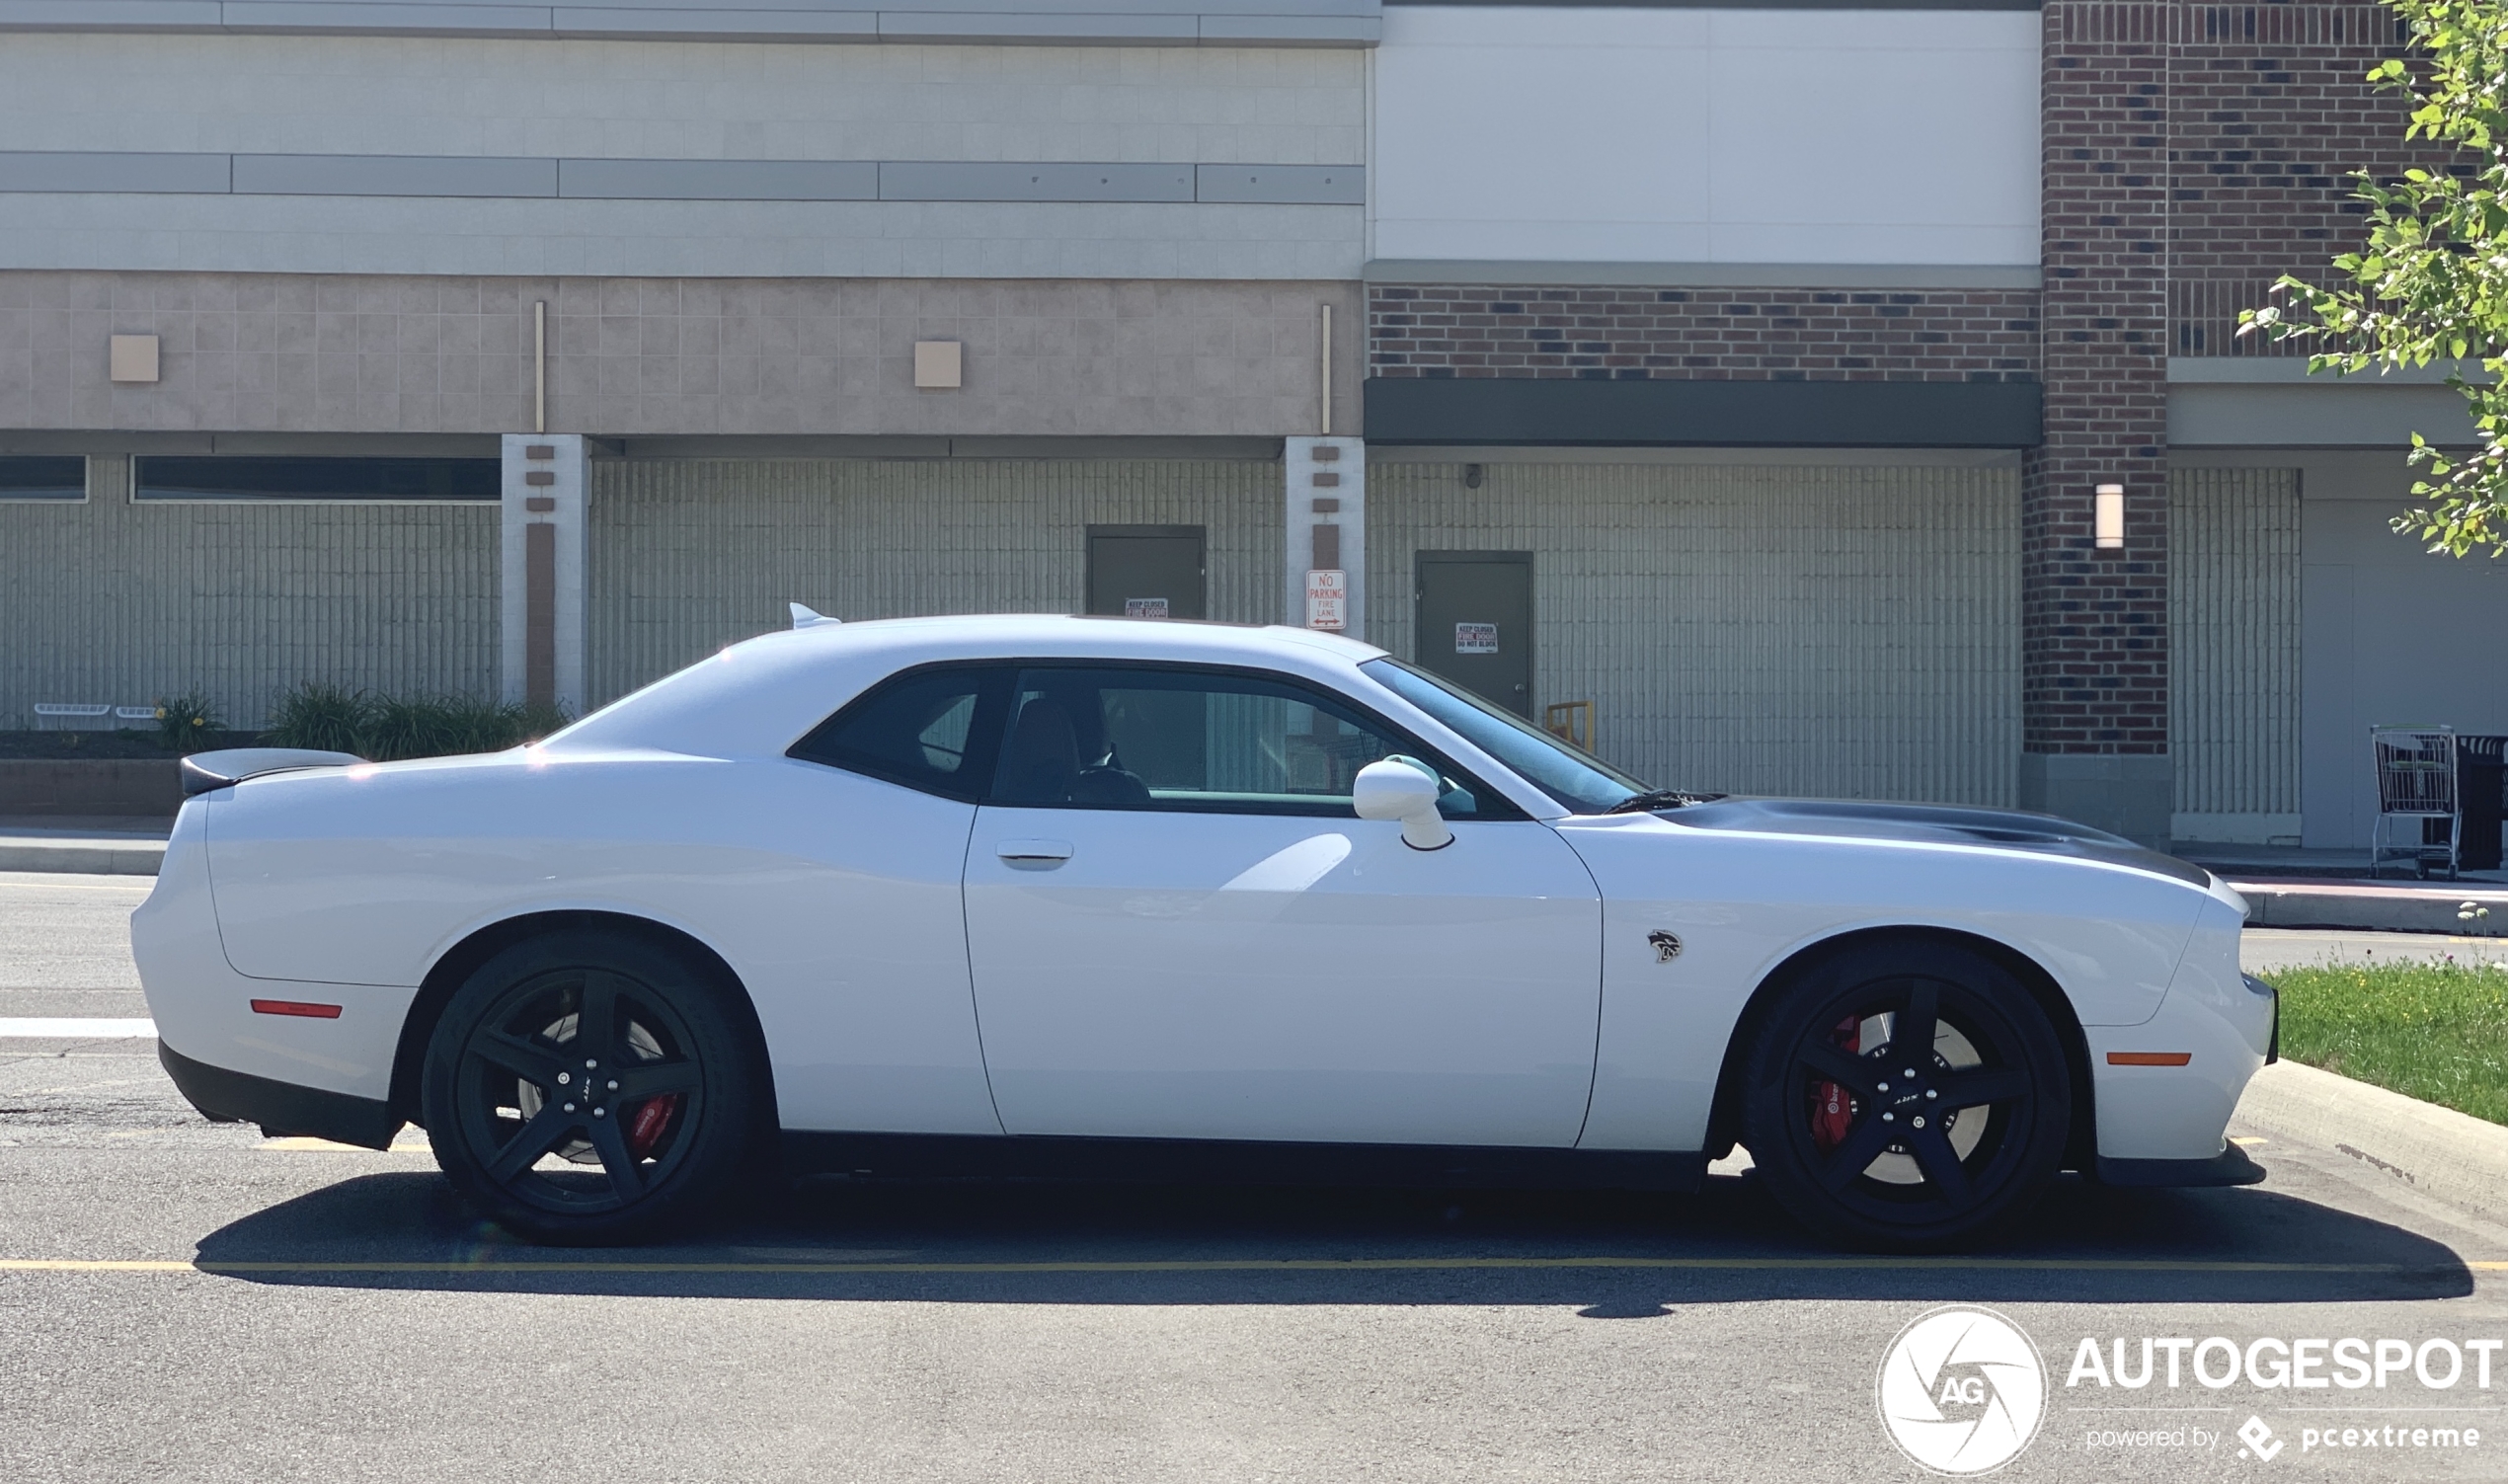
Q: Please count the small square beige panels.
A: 2